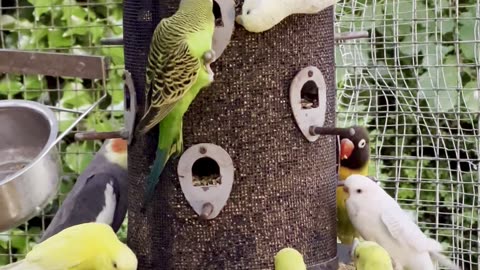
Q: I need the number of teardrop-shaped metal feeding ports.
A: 4